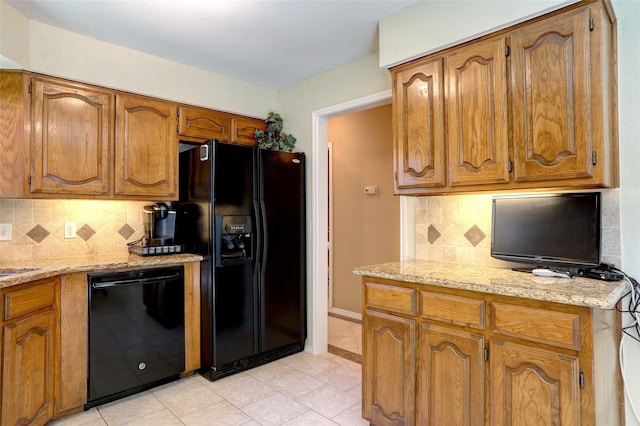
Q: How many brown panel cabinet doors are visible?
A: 11